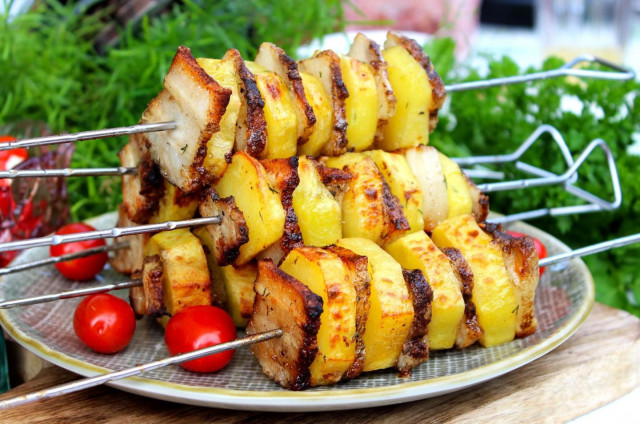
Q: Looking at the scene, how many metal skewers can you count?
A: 6